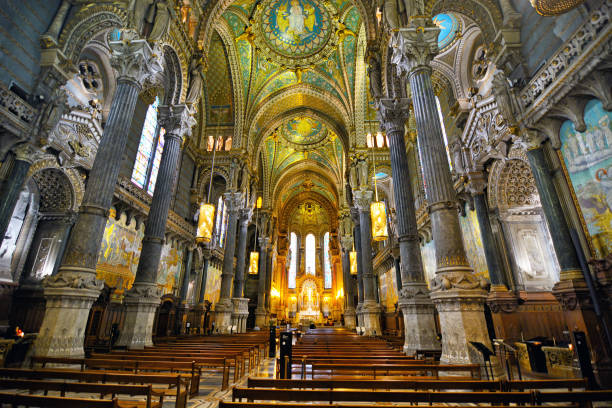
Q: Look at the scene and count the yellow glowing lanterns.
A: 4